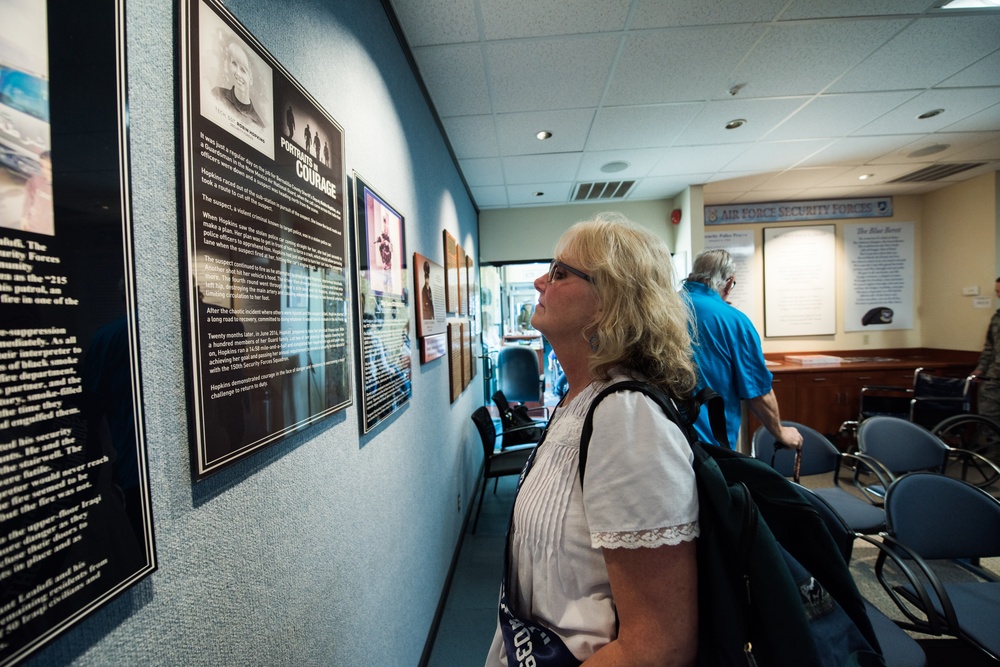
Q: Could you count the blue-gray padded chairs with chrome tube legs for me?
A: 4